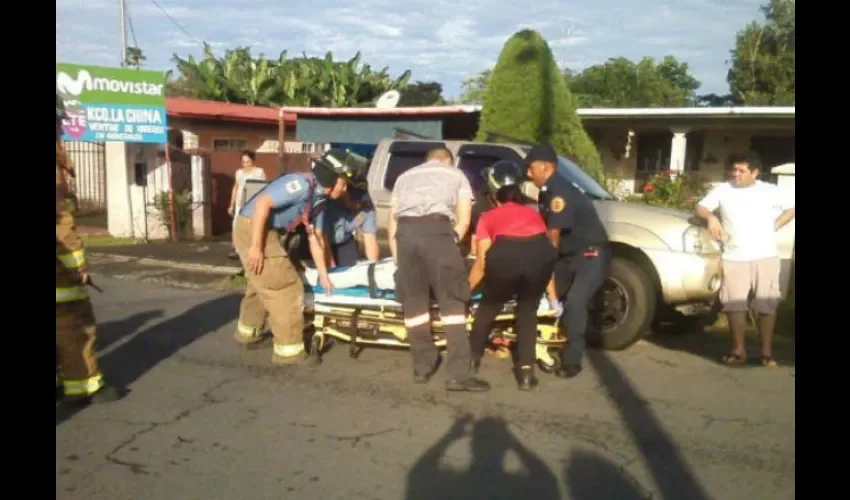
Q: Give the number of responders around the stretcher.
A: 5